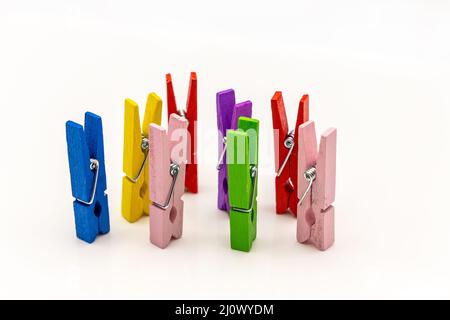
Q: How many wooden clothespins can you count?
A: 8